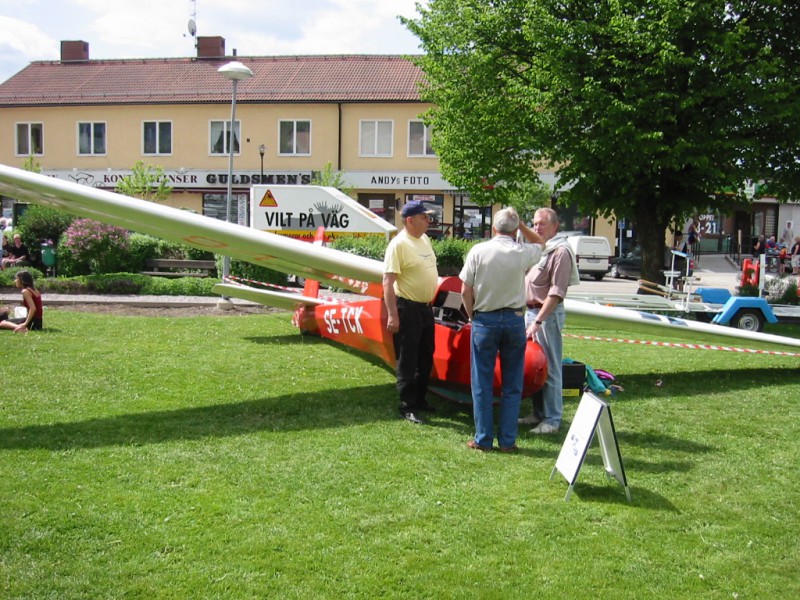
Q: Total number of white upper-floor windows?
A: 7